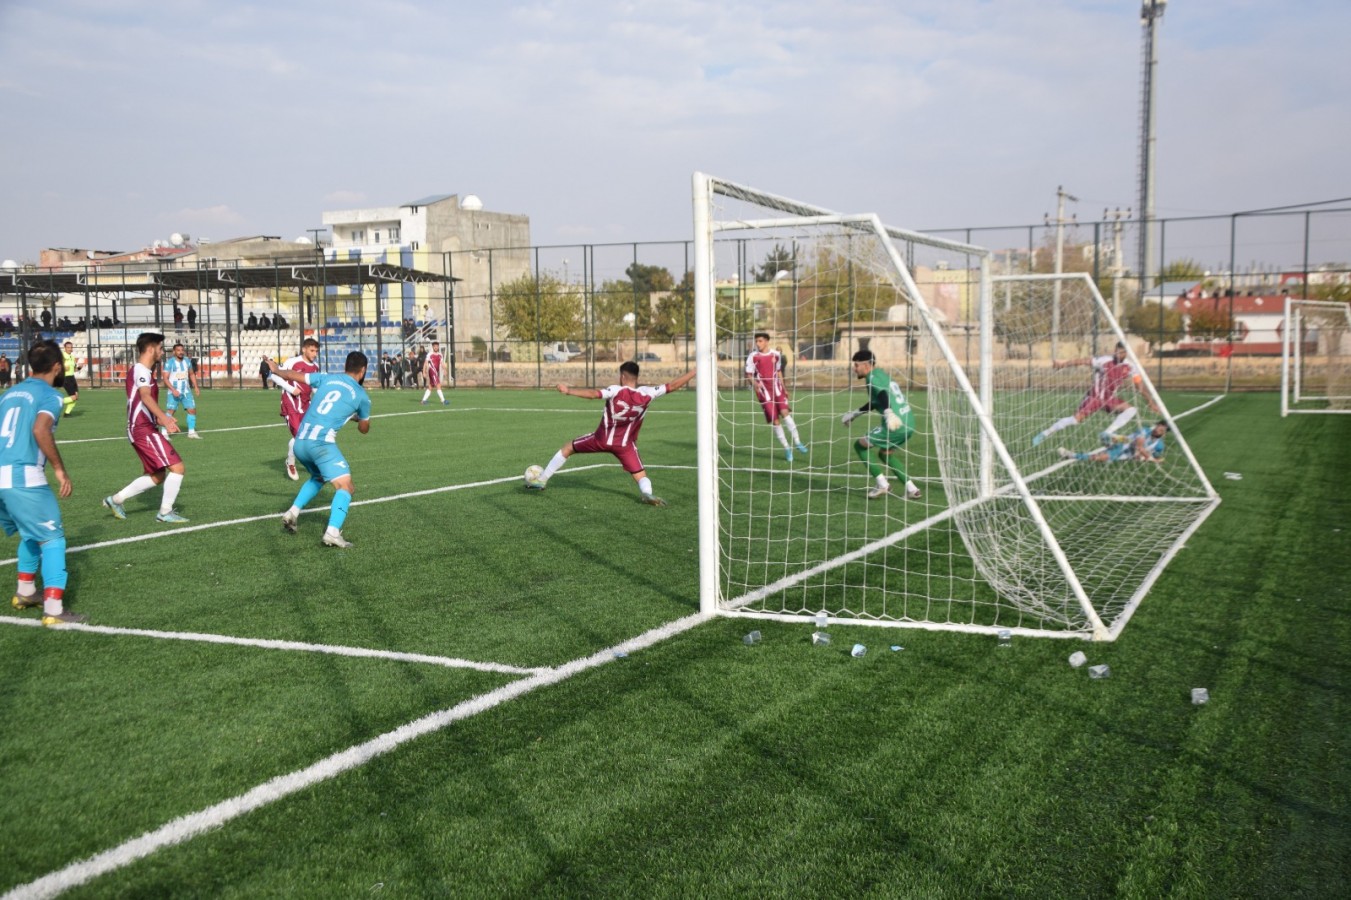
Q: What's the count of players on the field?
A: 11